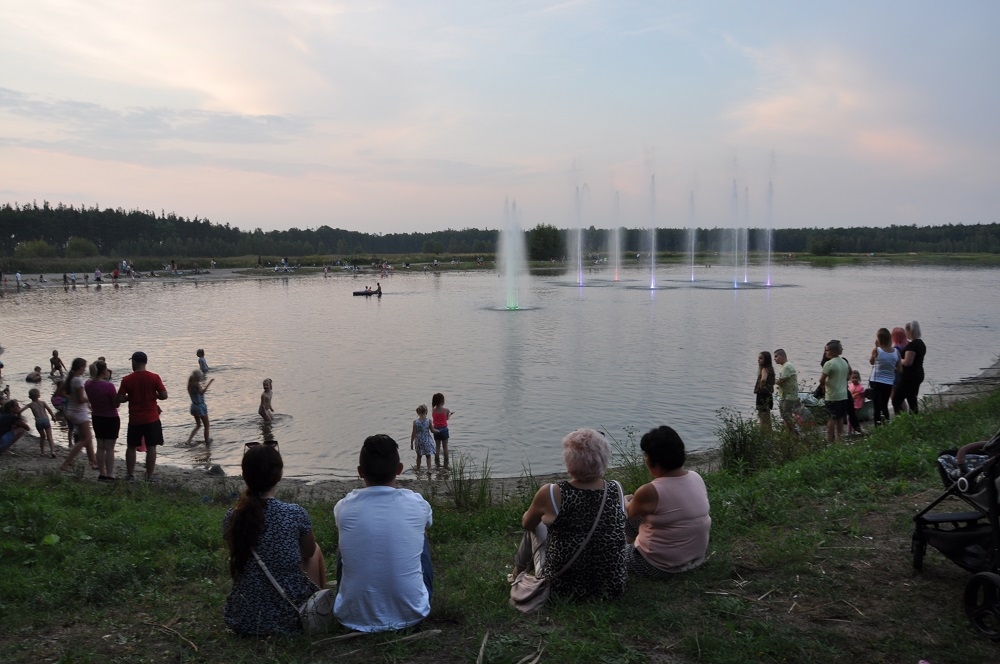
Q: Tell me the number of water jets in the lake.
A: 8